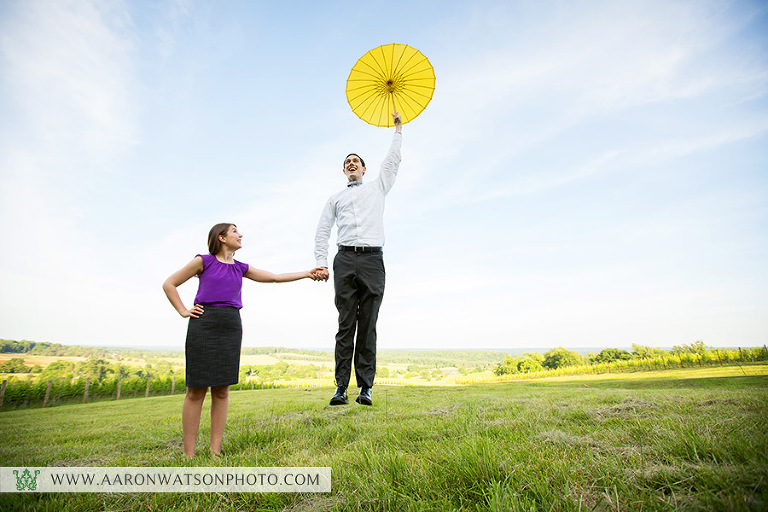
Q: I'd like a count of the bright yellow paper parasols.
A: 1